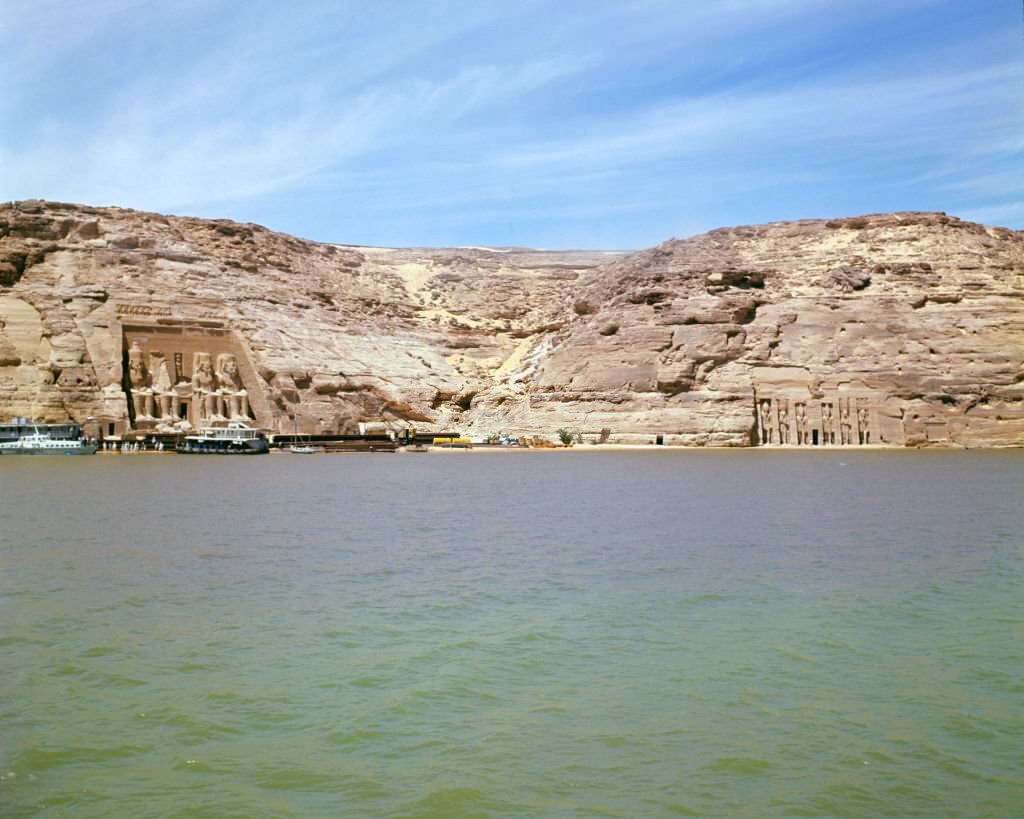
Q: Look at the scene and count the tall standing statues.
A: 6